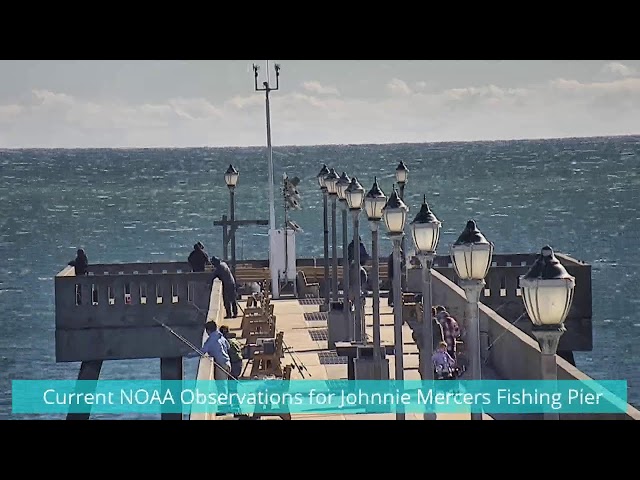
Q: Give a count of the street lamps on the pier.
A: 11